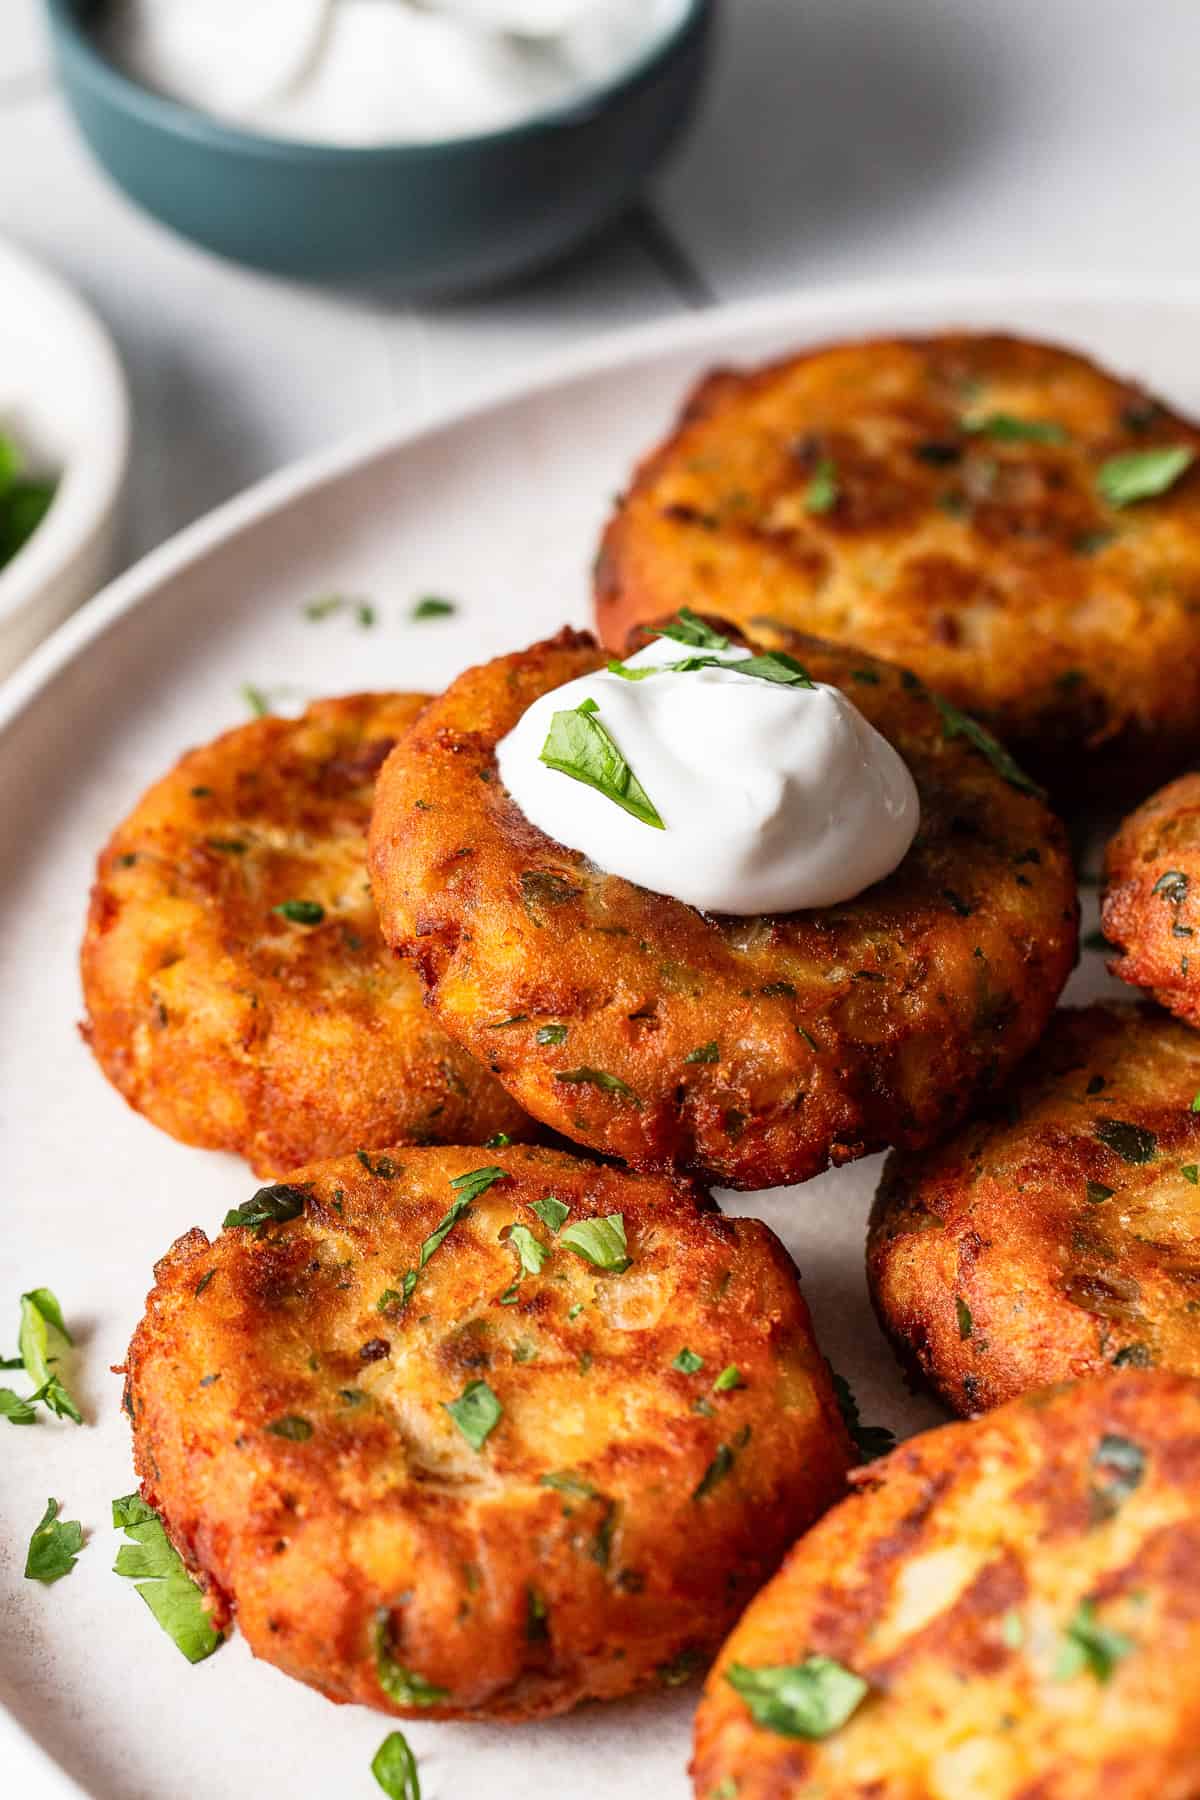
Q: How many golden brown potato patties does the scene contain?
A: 7